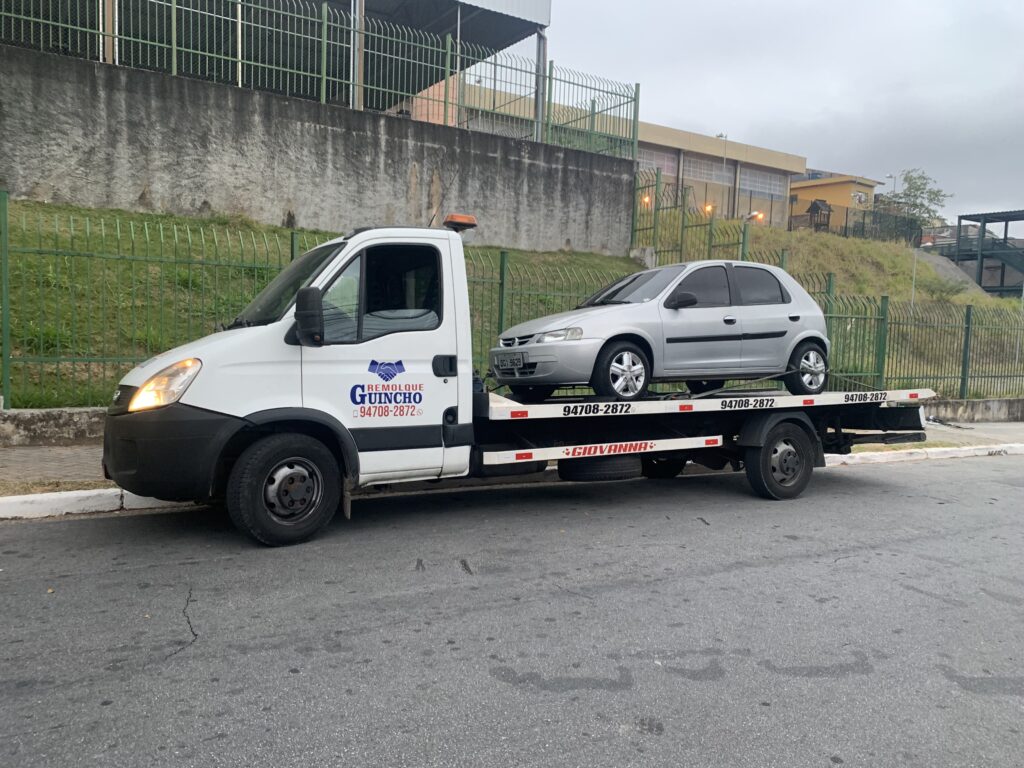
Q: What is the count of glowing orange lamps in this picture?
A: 3